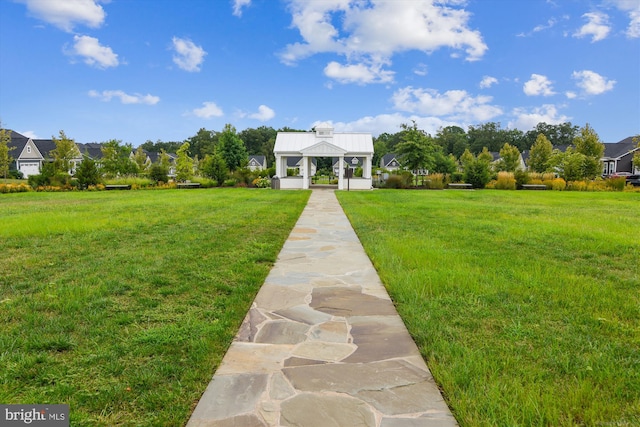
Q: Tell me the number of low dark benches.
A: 4